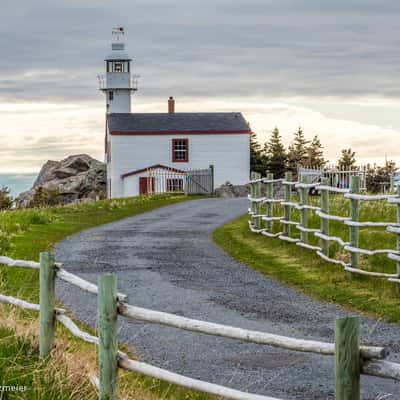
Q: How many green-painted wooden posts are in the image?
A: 11